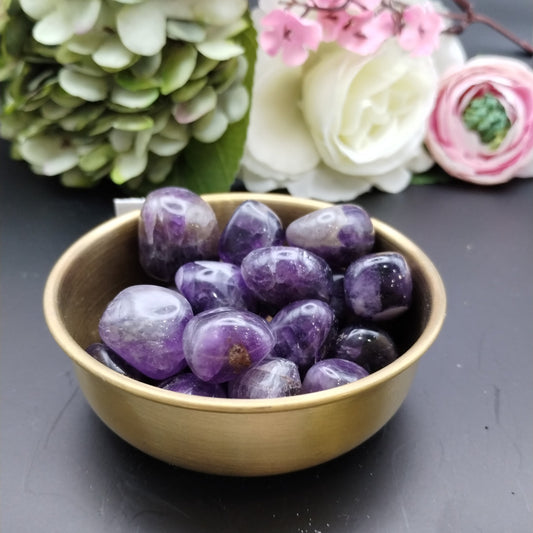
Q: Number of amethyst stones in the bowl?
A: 15